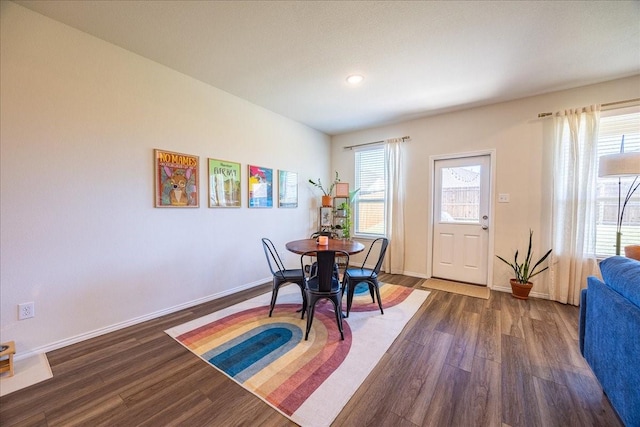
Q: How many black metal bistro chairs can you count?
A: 4